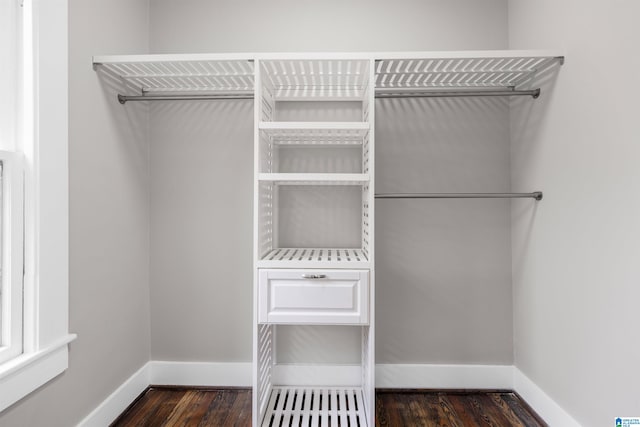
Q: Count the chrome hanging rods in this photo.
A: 3